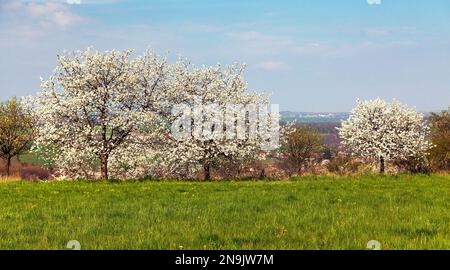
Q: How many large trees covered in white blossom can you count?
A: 3